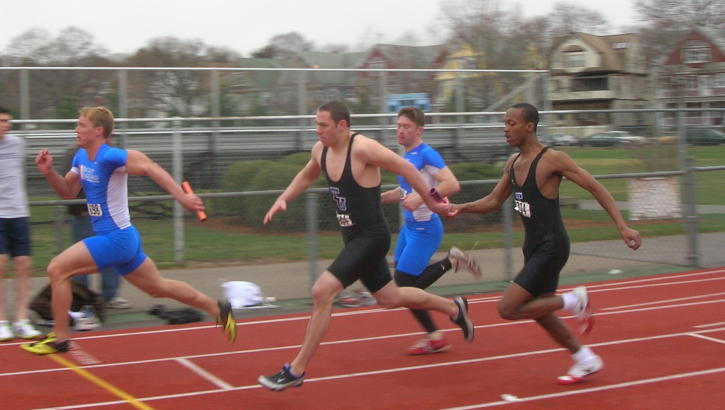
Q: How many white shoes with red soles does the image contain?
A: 2